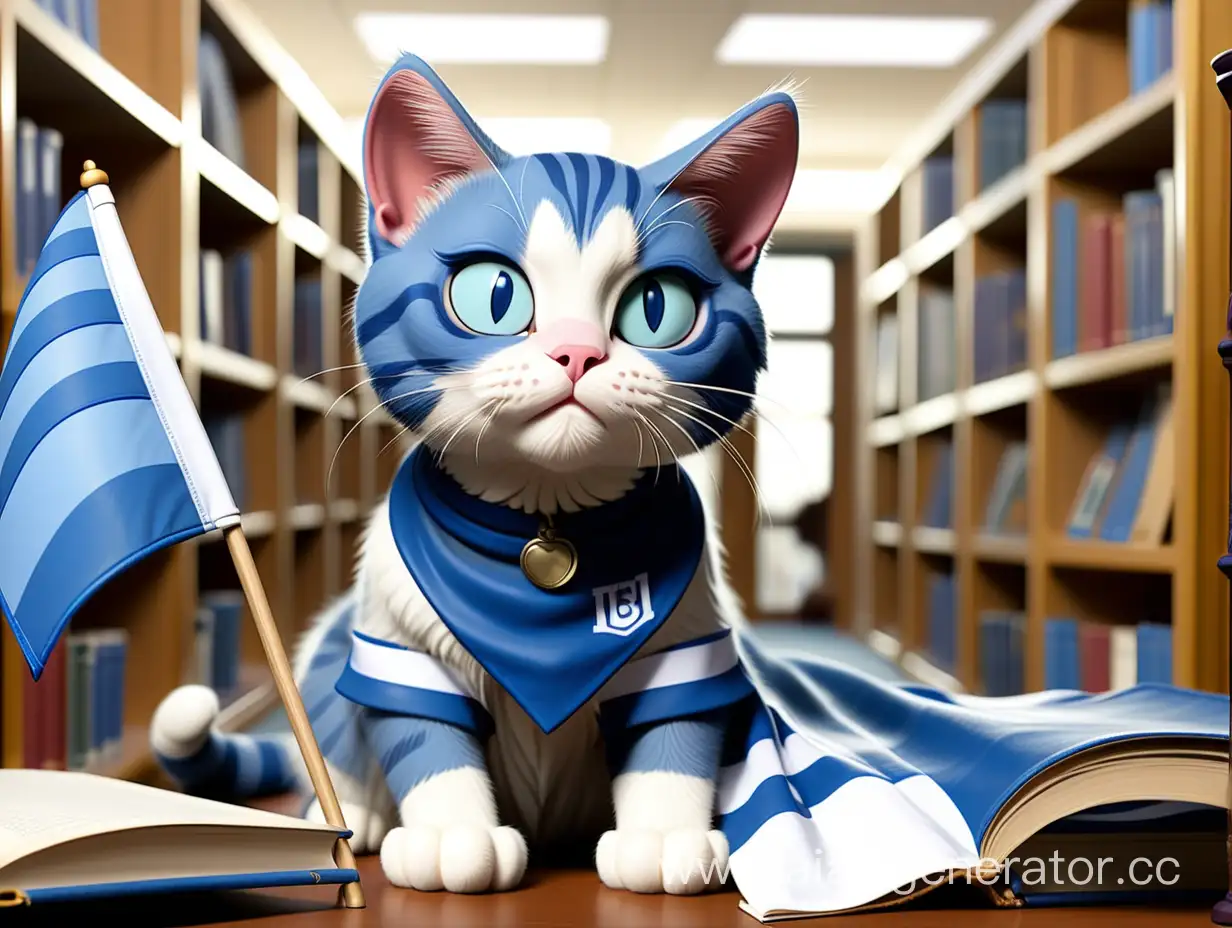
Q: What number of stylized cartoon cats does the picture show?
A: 1